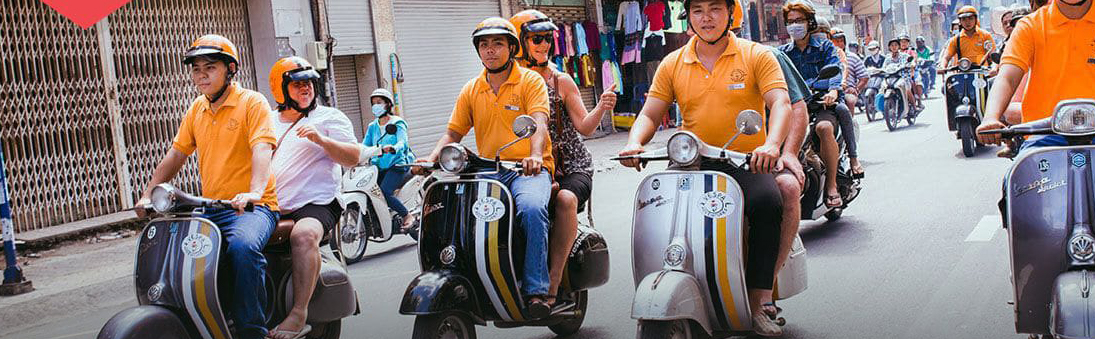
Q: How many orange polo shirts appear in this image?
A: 5